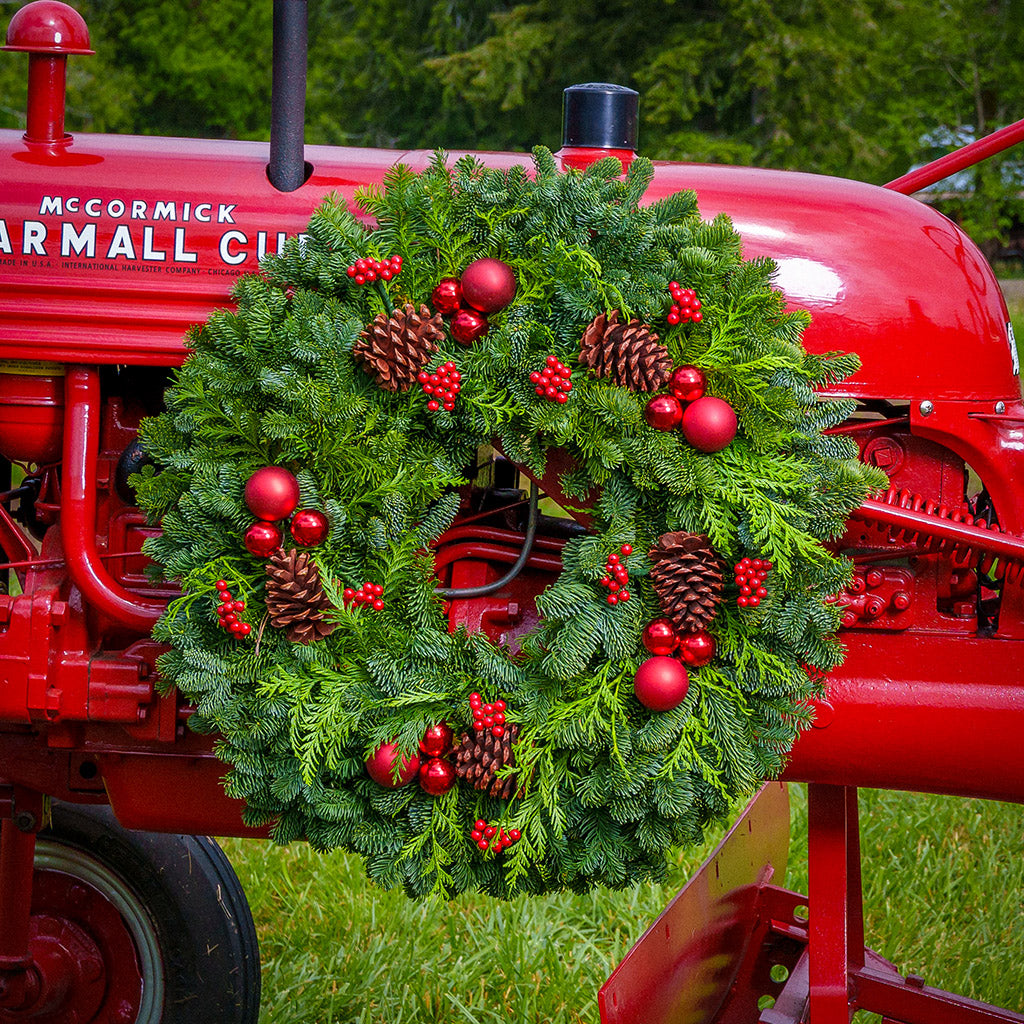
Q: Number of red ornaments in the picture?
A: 15